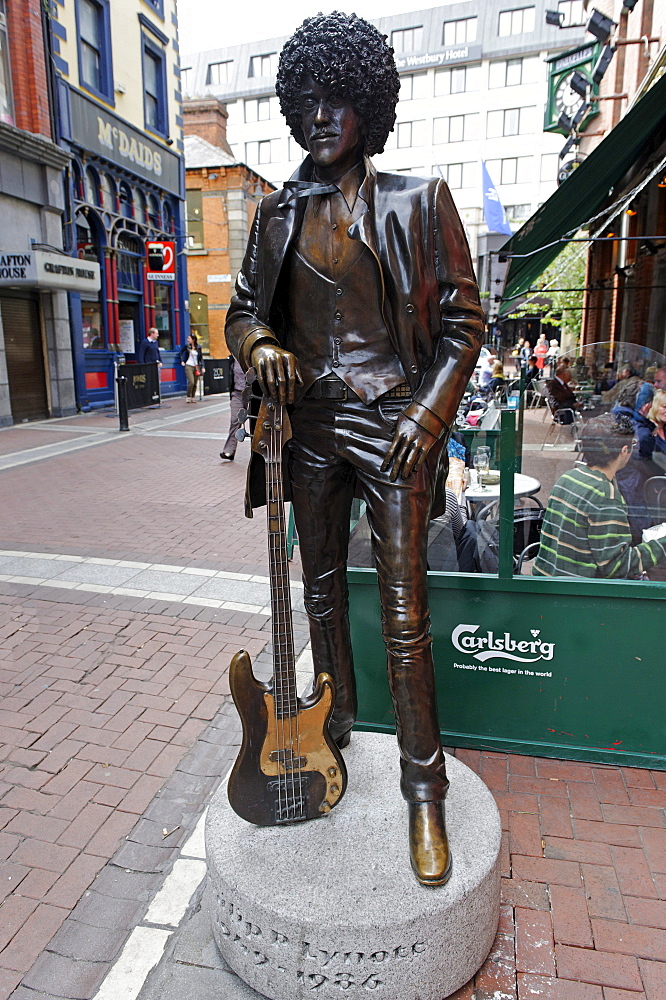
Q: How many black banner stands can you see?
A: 2